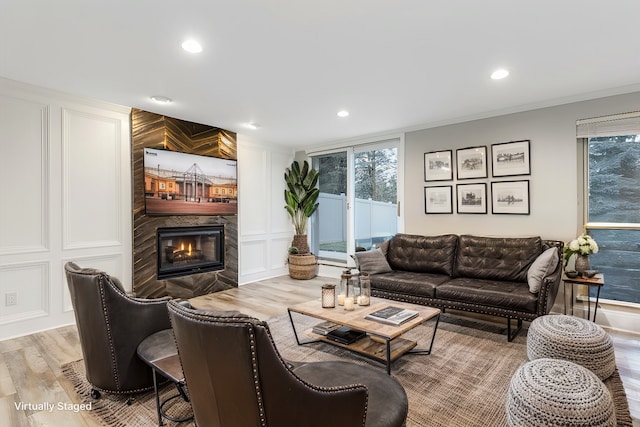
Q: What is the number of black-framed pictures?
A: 6